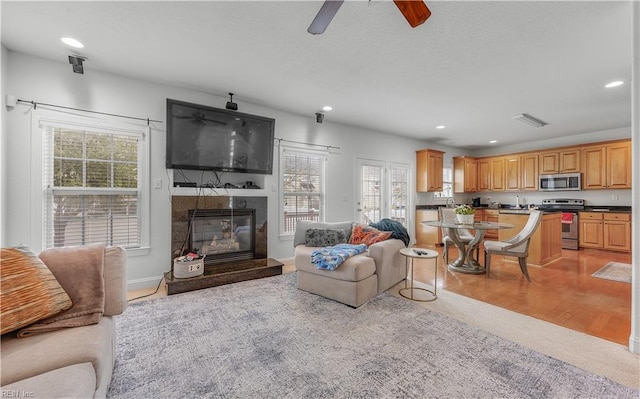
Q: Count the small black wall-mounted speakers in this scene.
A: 3